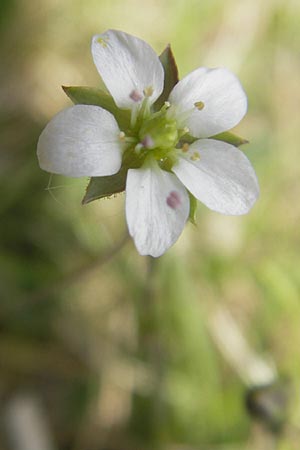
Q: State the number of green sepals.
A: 5